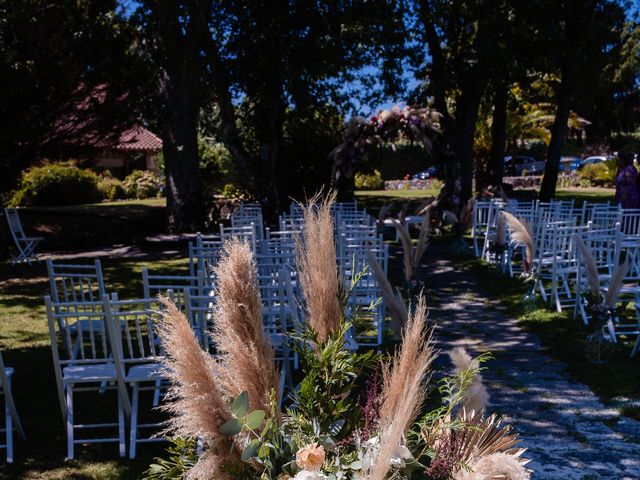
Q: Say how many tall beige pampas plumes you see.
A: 4